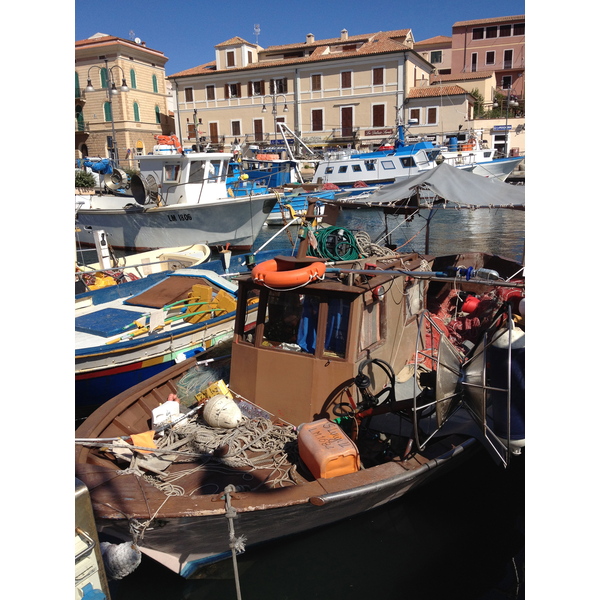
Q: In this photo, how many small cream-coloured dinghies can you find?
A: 1